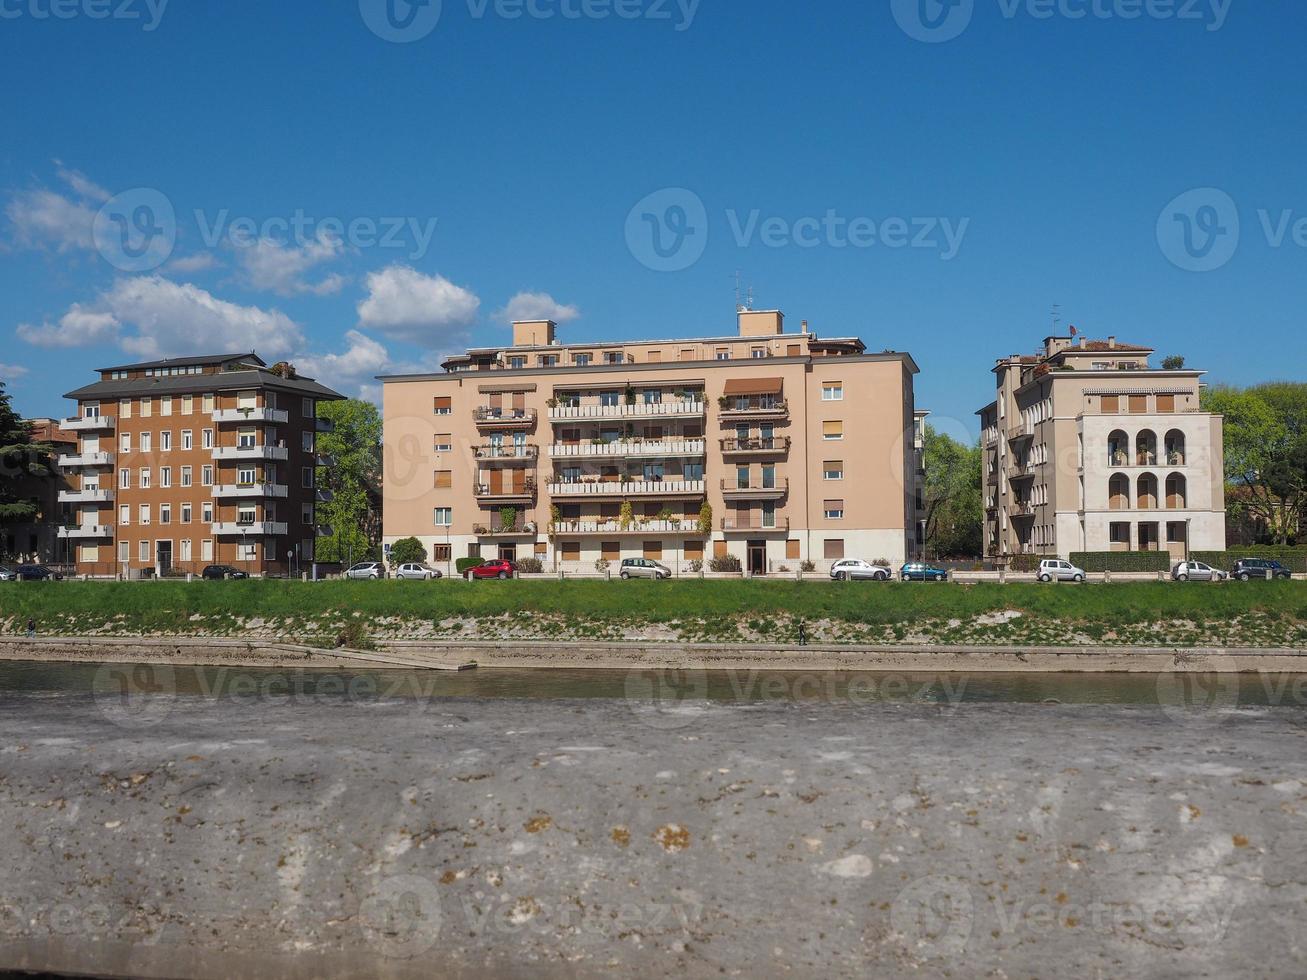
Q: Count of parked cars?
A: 12